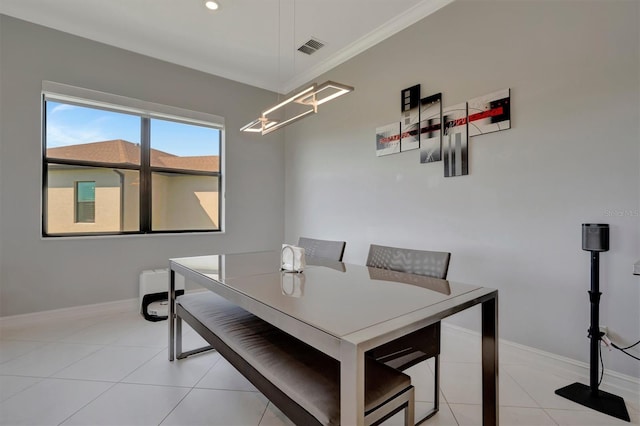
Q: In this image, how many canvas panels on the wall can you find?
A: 5